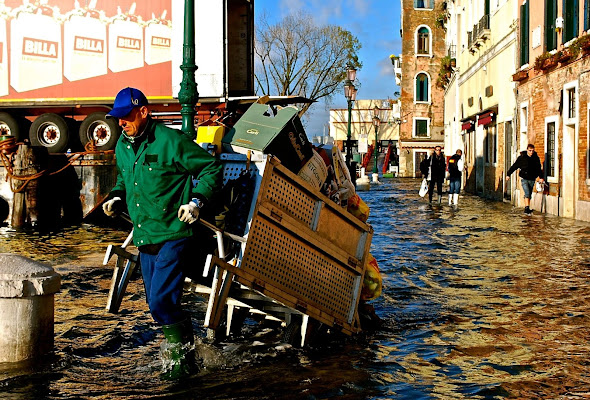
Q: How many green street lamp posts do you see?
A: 3